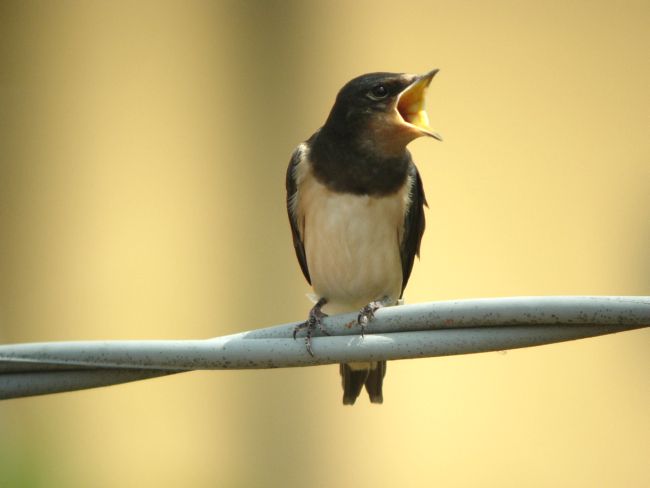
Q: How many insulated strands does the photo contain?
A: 2